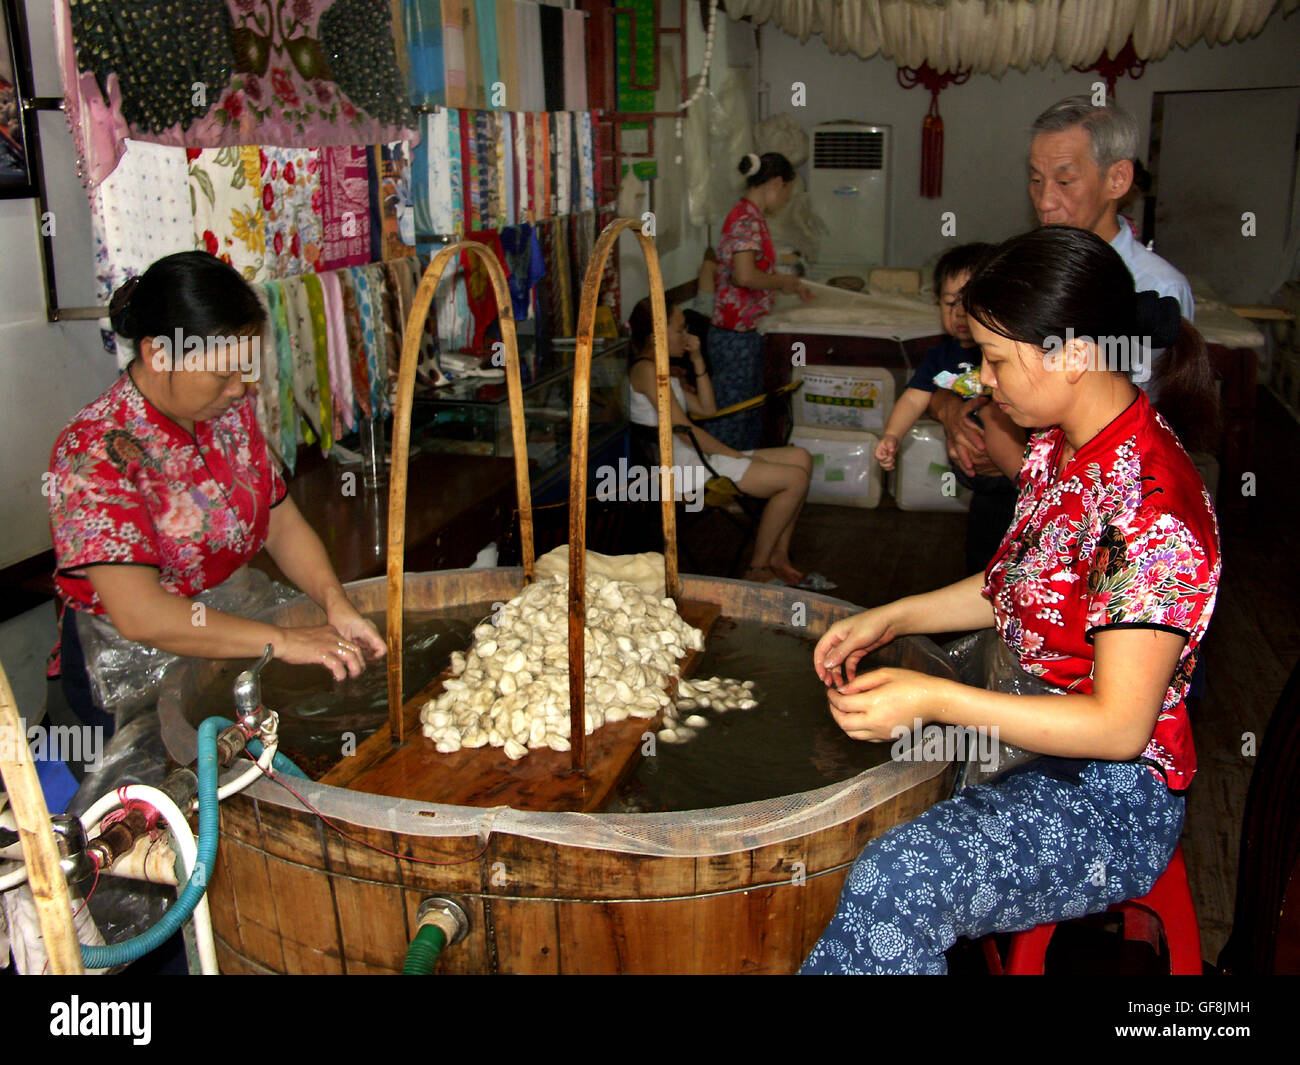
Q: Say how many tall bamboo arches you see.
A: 2